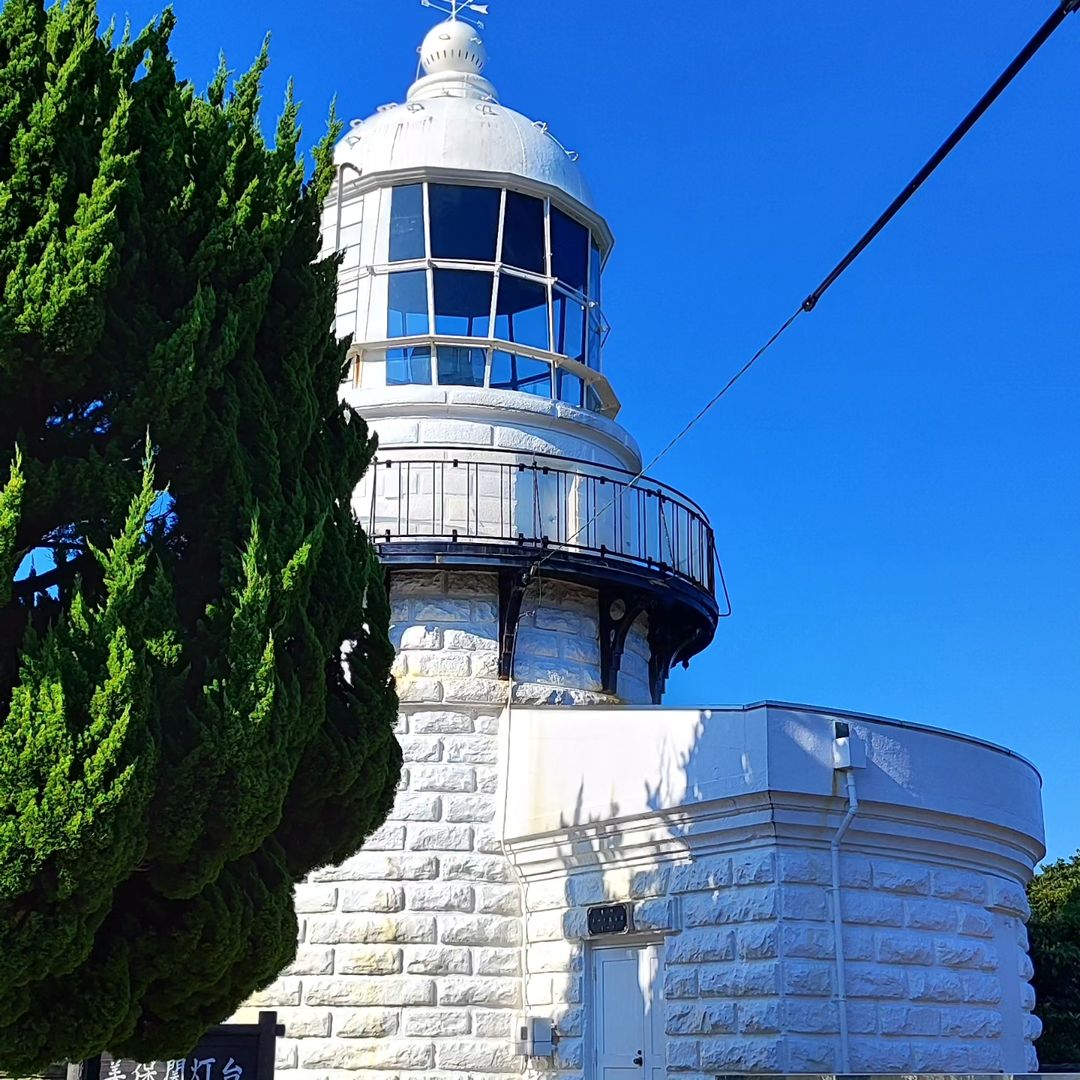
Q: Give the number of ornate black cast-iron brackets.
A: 3